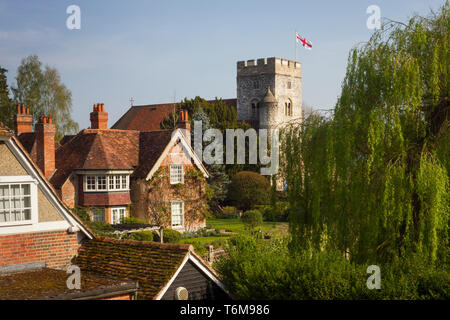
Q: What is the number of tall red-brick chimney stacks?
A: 4